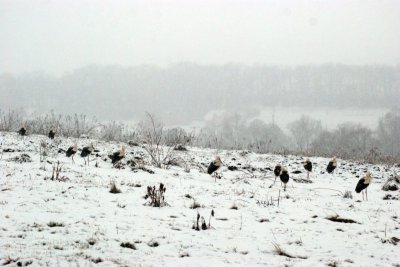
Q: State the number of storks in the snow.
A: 11